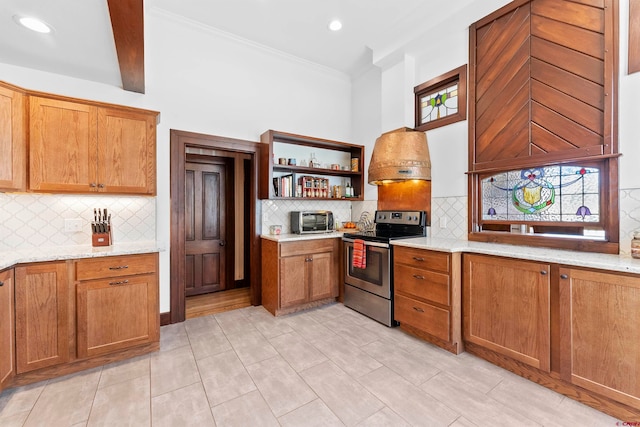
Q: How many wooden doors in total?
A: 1